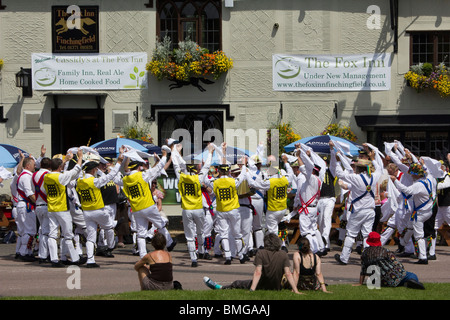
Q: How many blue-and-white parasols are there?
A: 4